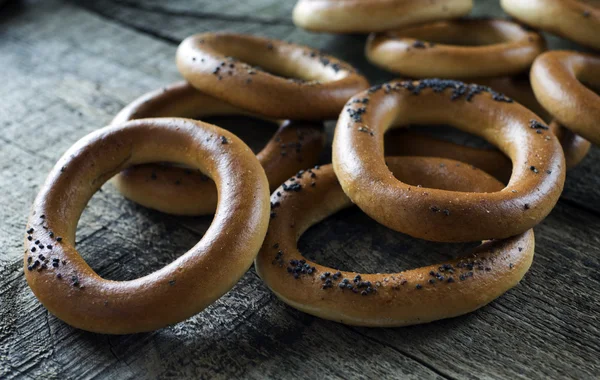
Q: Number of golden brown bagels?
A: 10